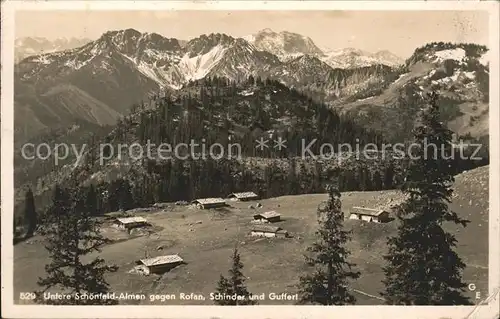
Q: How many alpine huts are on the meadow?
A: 7